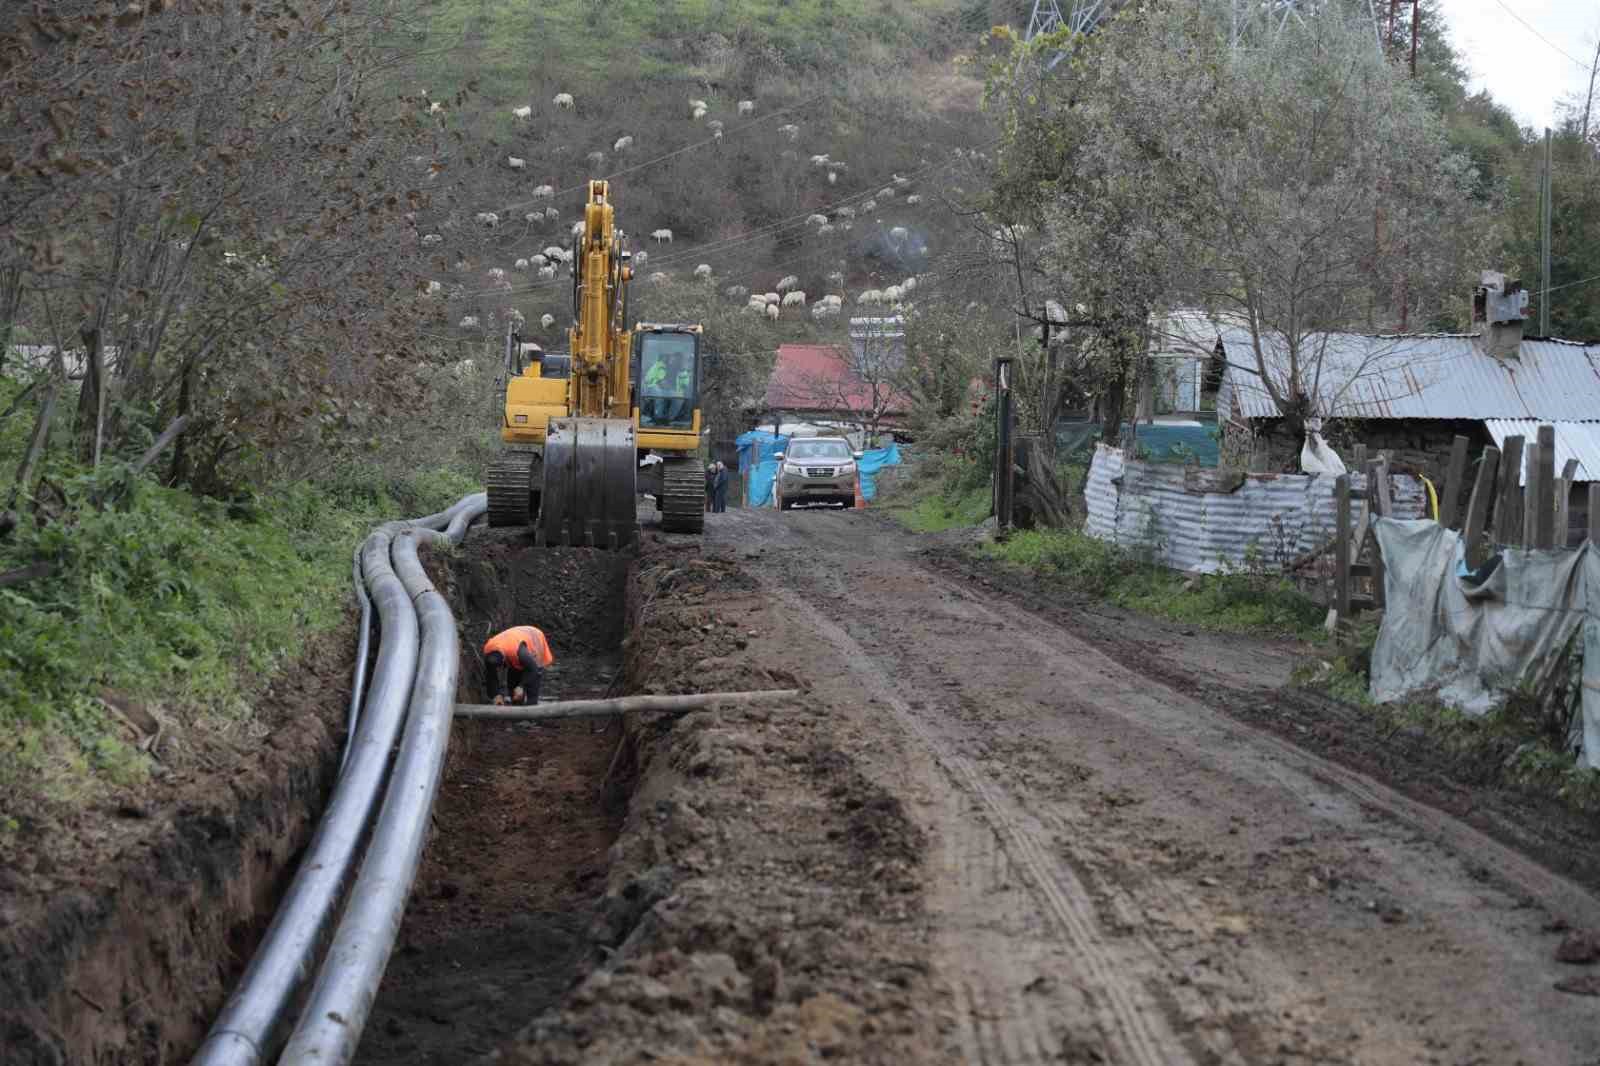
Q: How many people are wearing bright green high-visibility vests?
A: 1